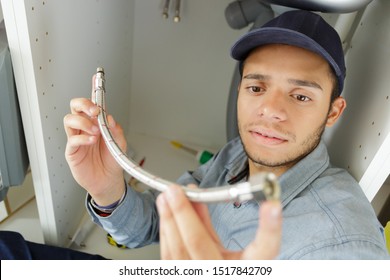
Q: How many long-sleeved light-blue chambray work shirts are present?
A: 1